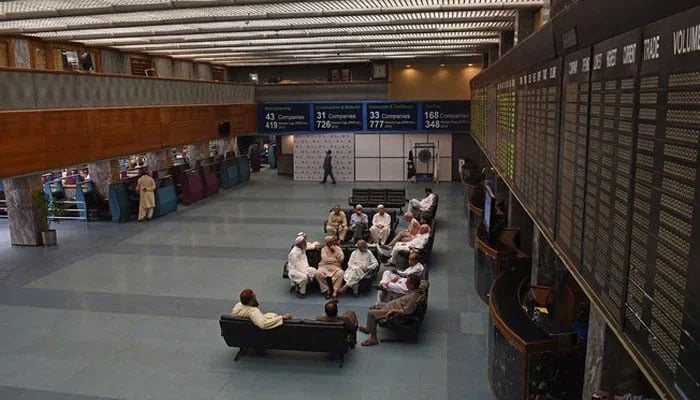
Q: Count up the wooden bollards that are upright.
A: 0